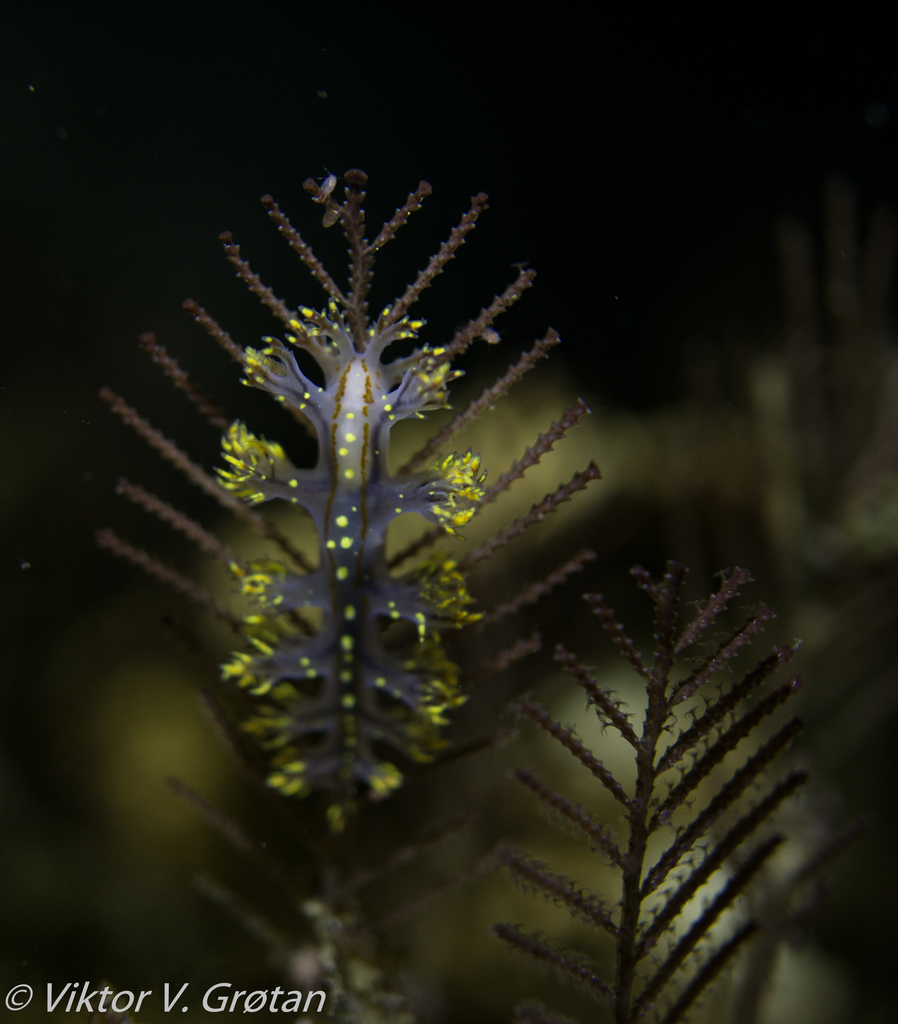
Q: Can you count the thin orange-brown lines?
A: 2